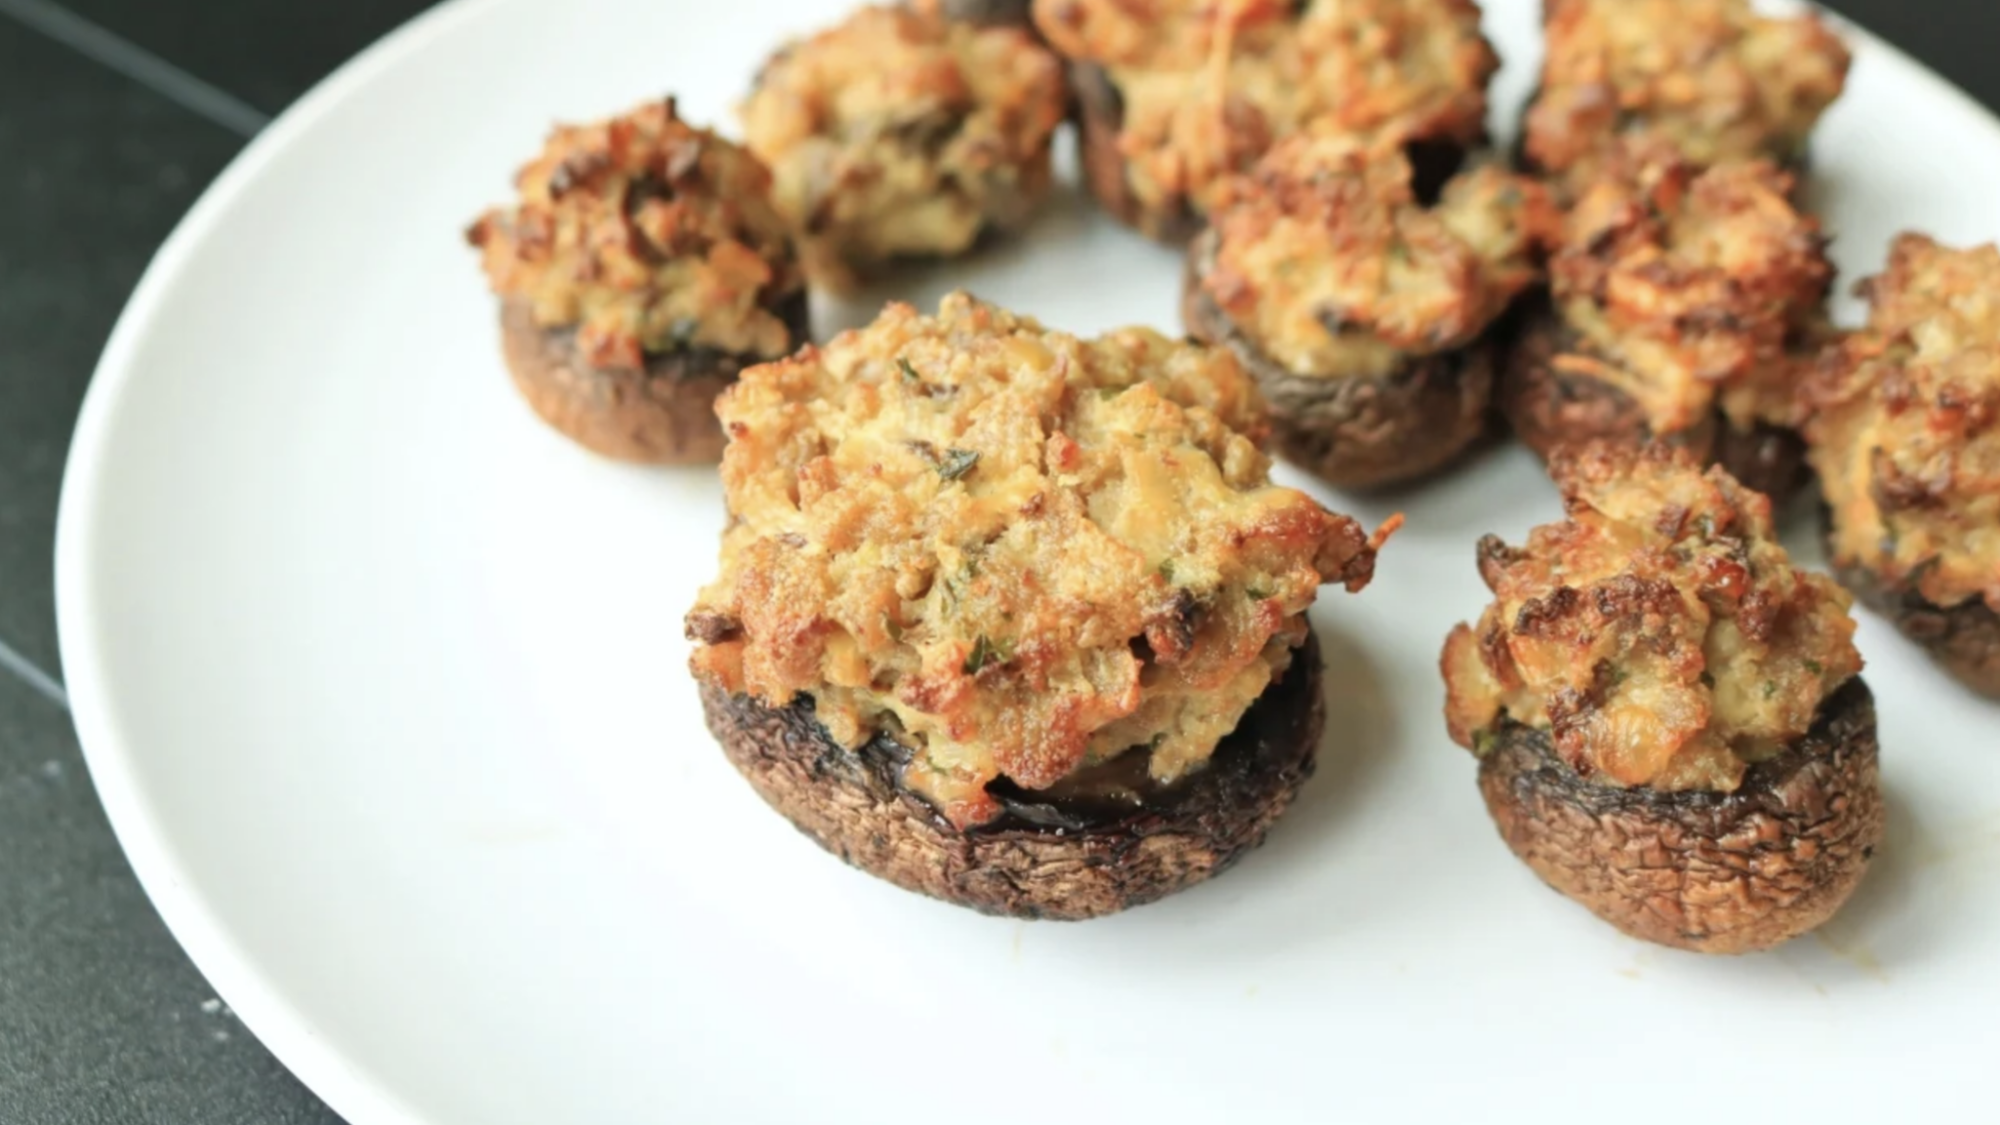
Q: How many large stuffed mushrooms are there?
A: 1